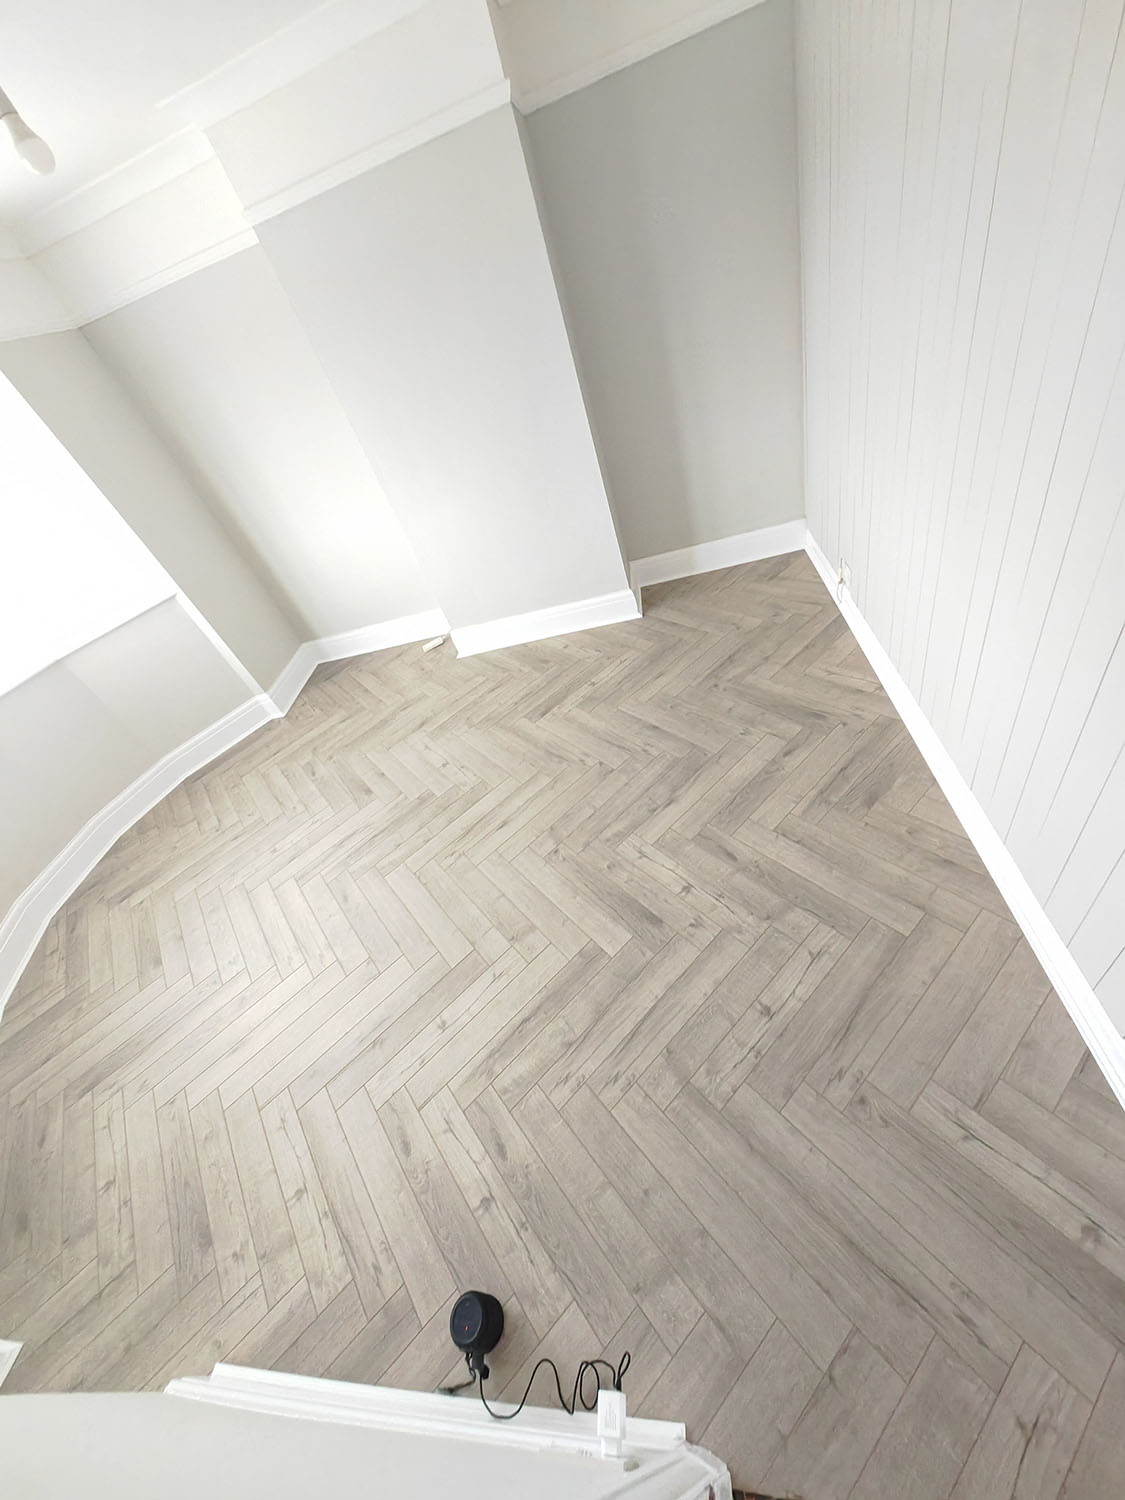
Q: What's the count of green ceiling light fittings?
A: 0